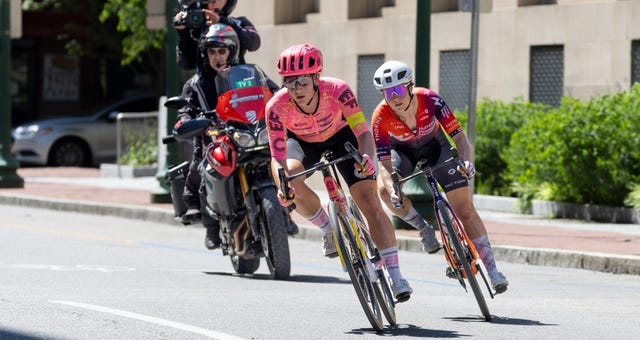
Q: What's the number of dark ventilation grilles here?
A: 4